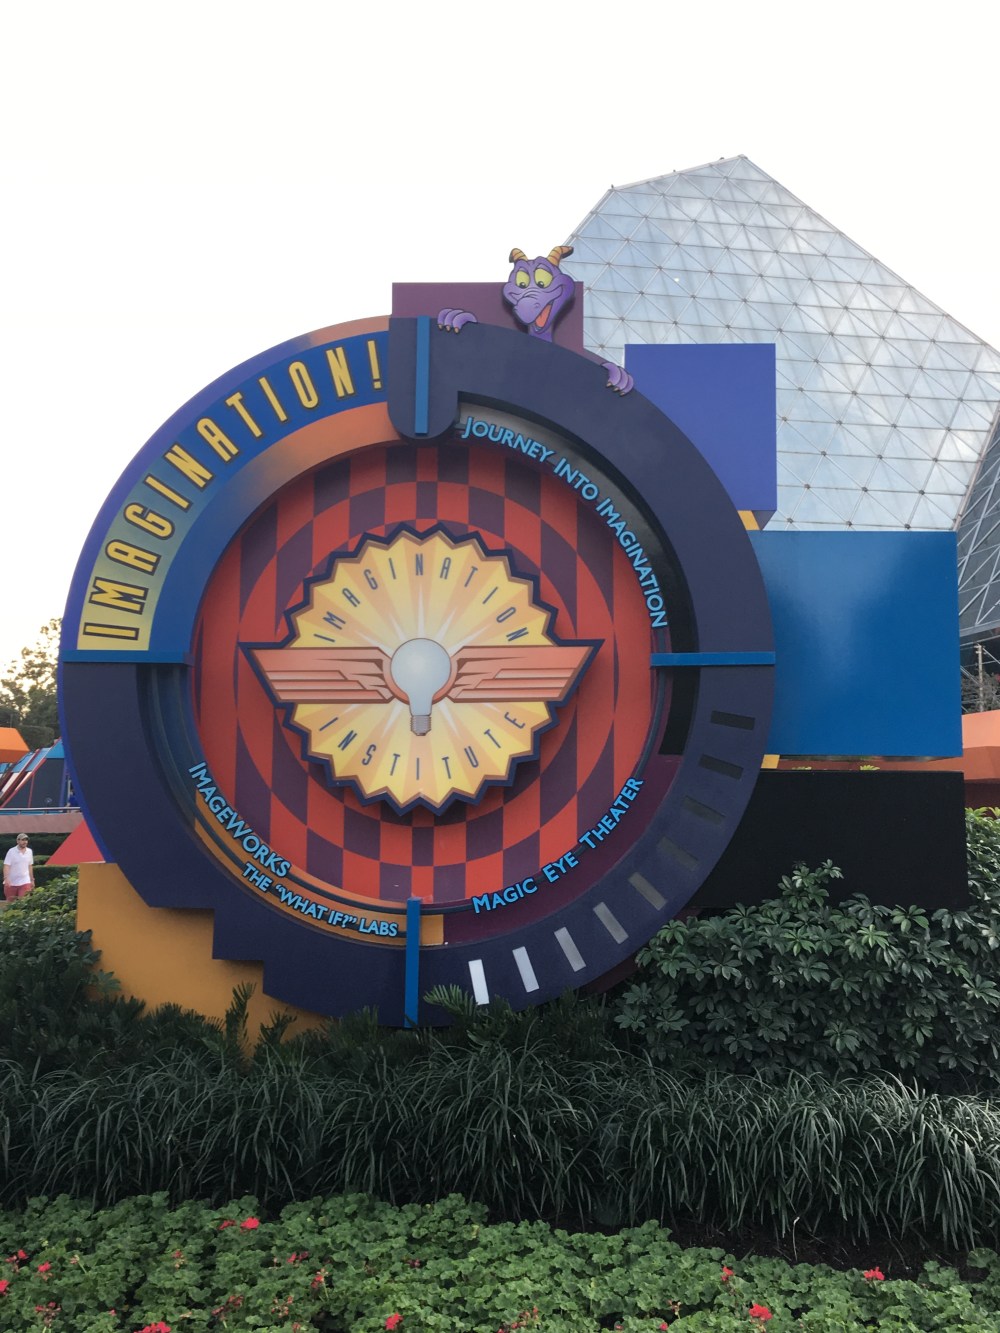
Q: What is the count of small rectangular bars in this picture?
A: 9